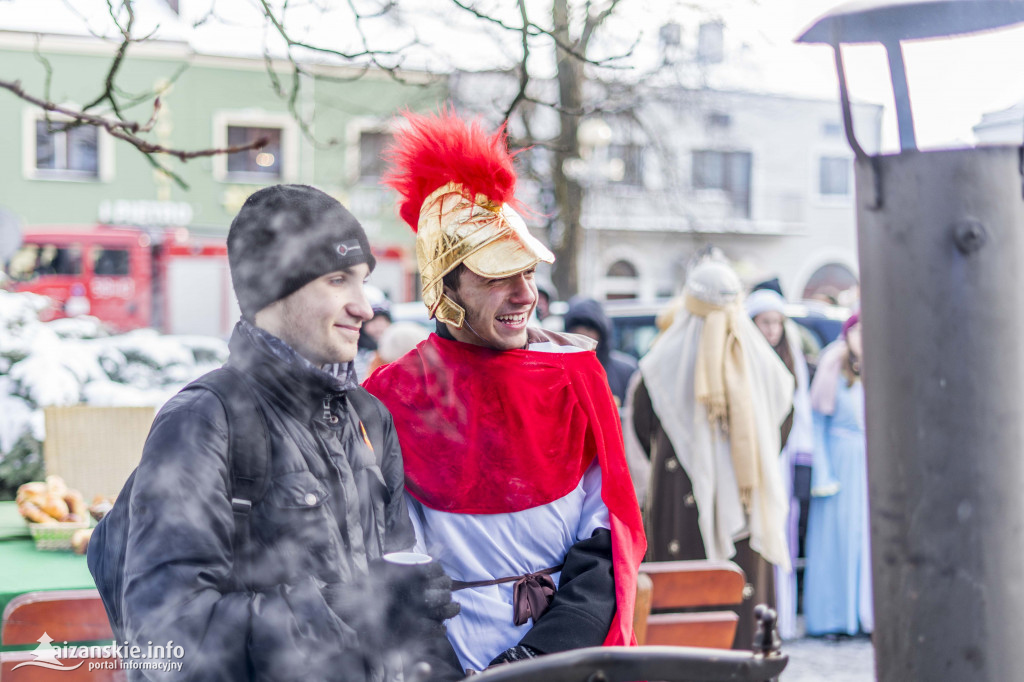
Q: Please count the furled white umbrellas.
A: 0